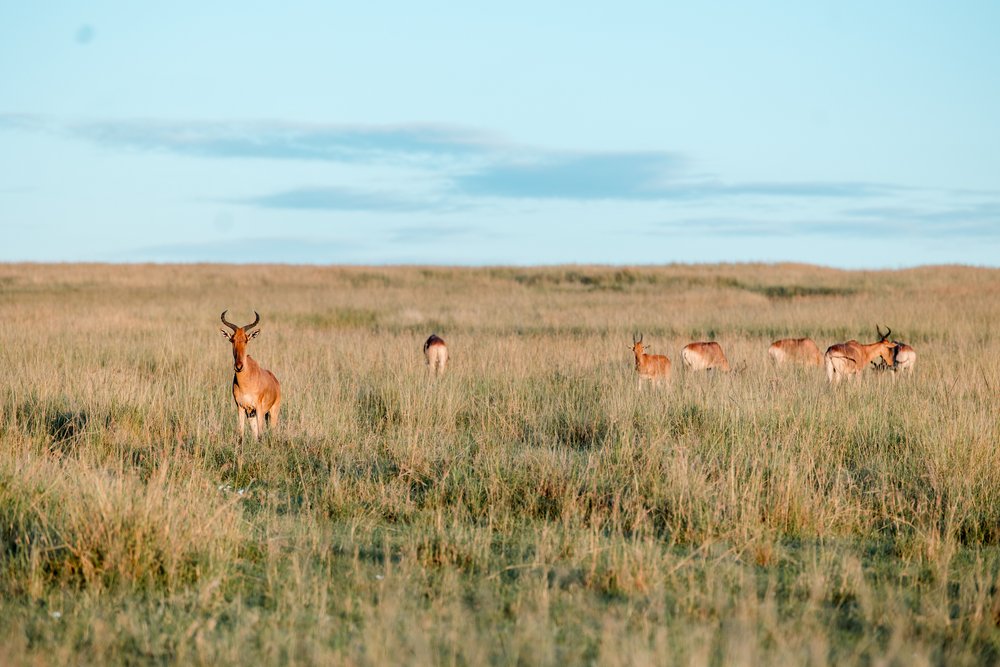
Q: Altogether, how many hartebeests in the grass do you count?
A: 7